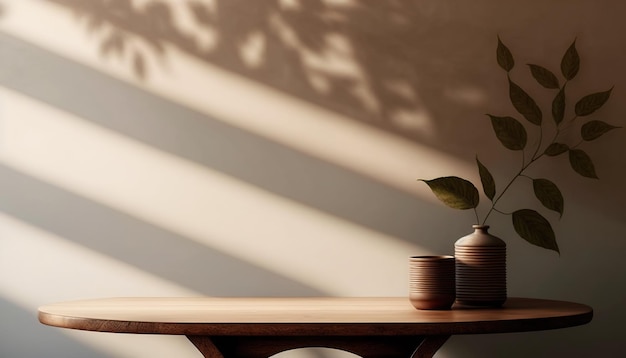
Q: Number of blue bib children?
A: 0